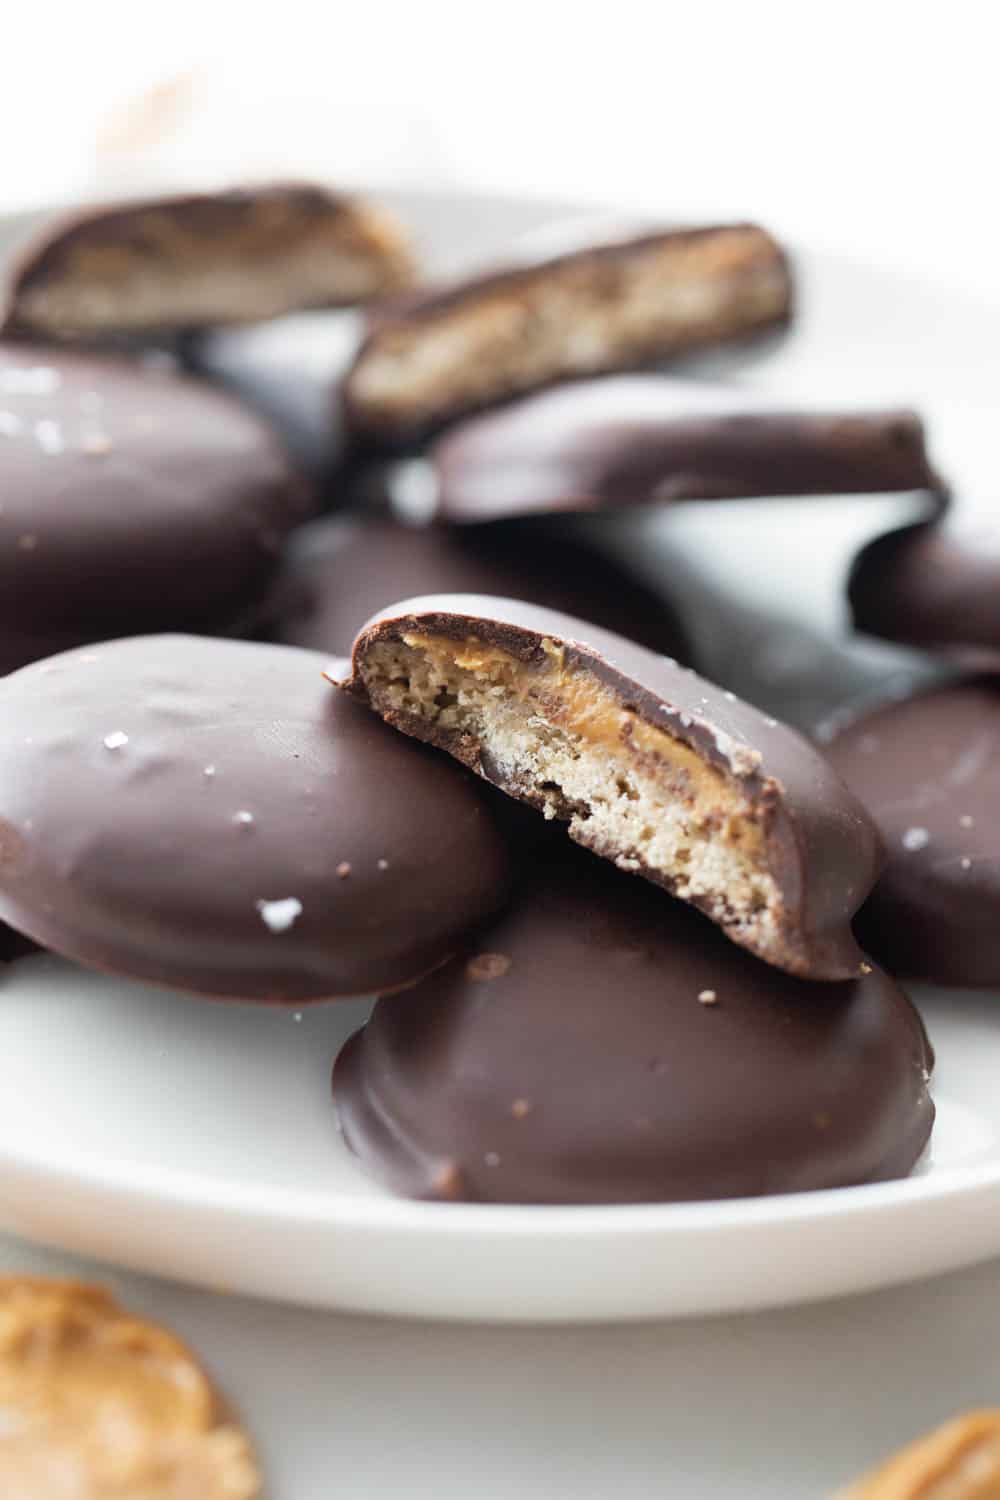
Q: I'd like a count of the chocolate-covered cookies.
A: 10